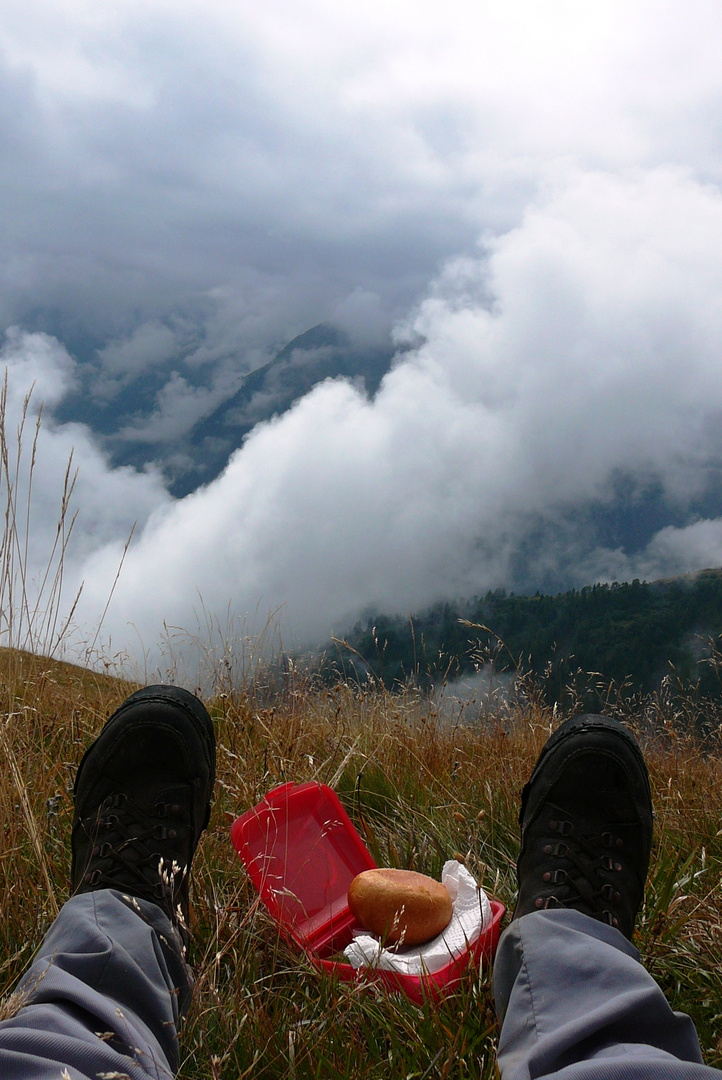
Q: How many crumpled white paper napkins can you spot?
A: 1